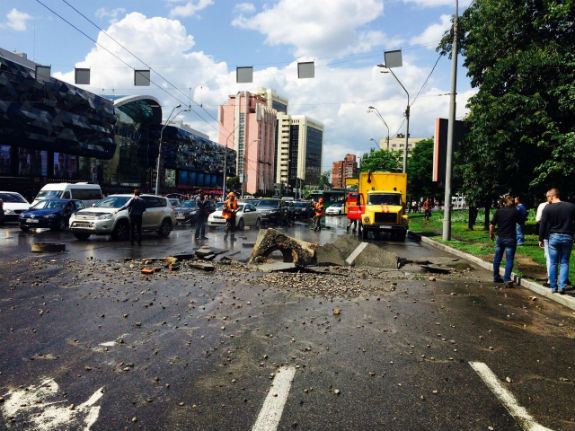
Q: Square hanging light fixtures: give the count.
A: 6